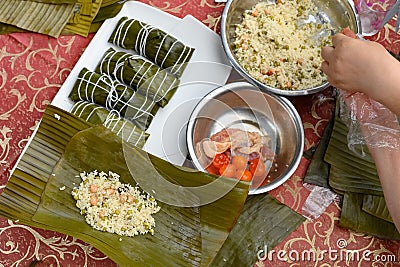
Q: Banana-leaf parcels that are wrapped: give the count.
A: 4